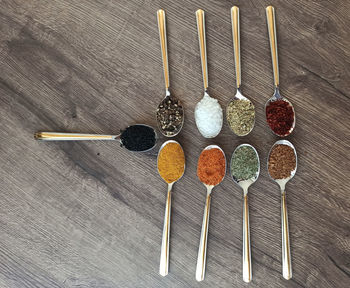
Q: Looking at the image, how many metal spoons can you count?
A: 9